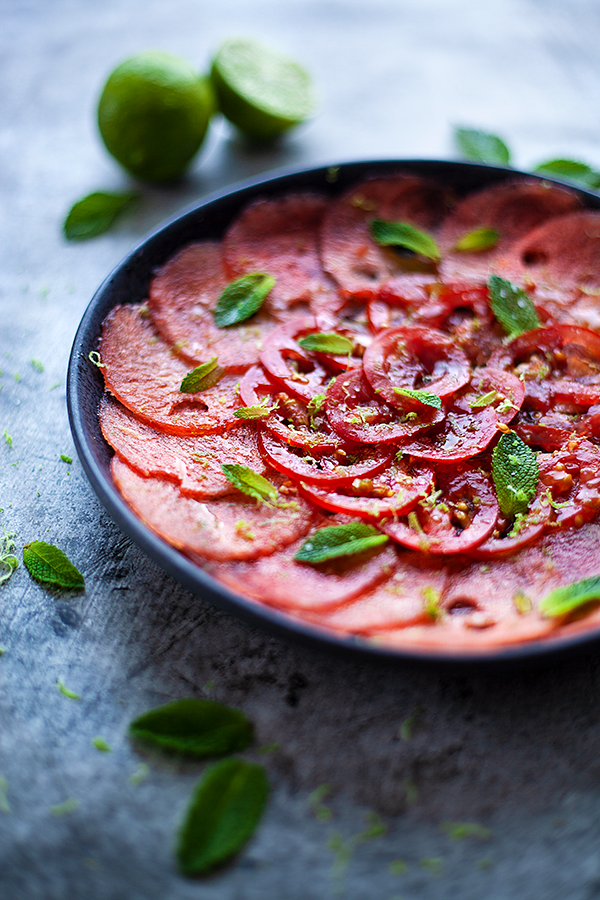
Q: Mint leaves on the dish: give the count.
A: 13